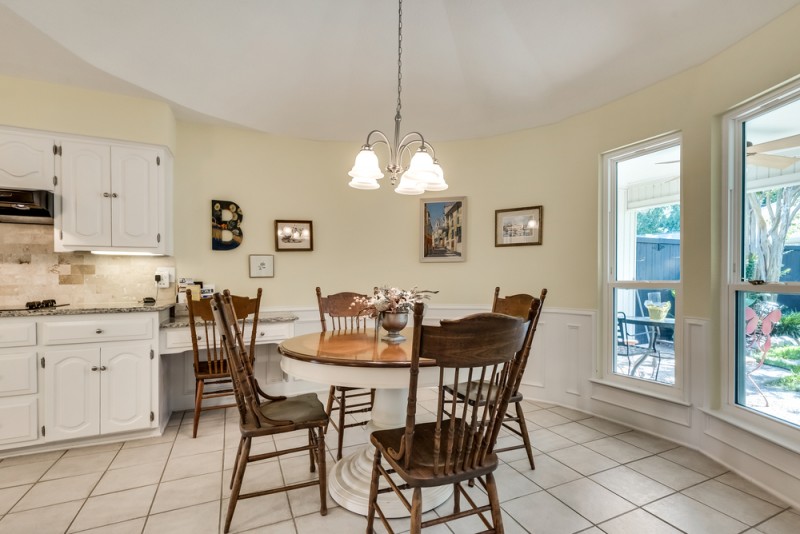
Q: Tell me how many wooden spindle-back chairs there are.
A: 5